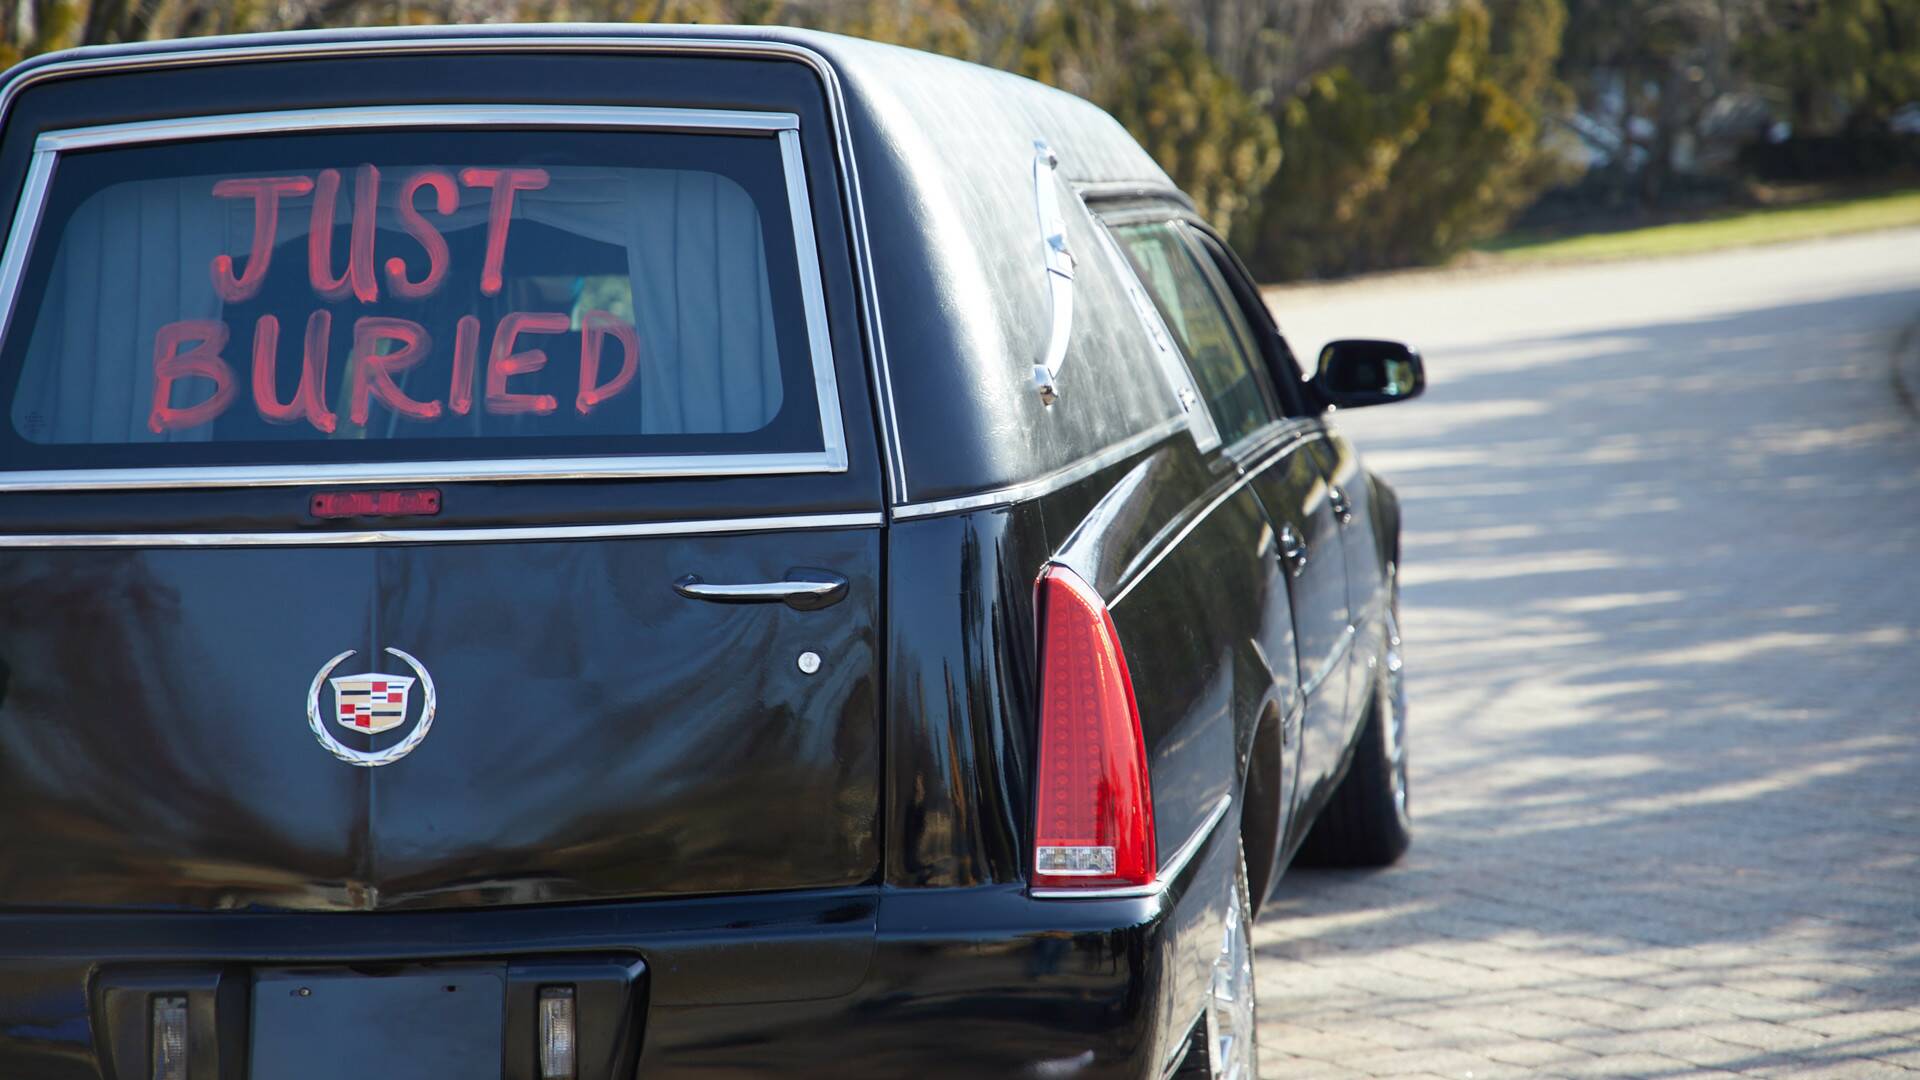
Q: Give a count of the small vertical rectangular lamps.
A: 2